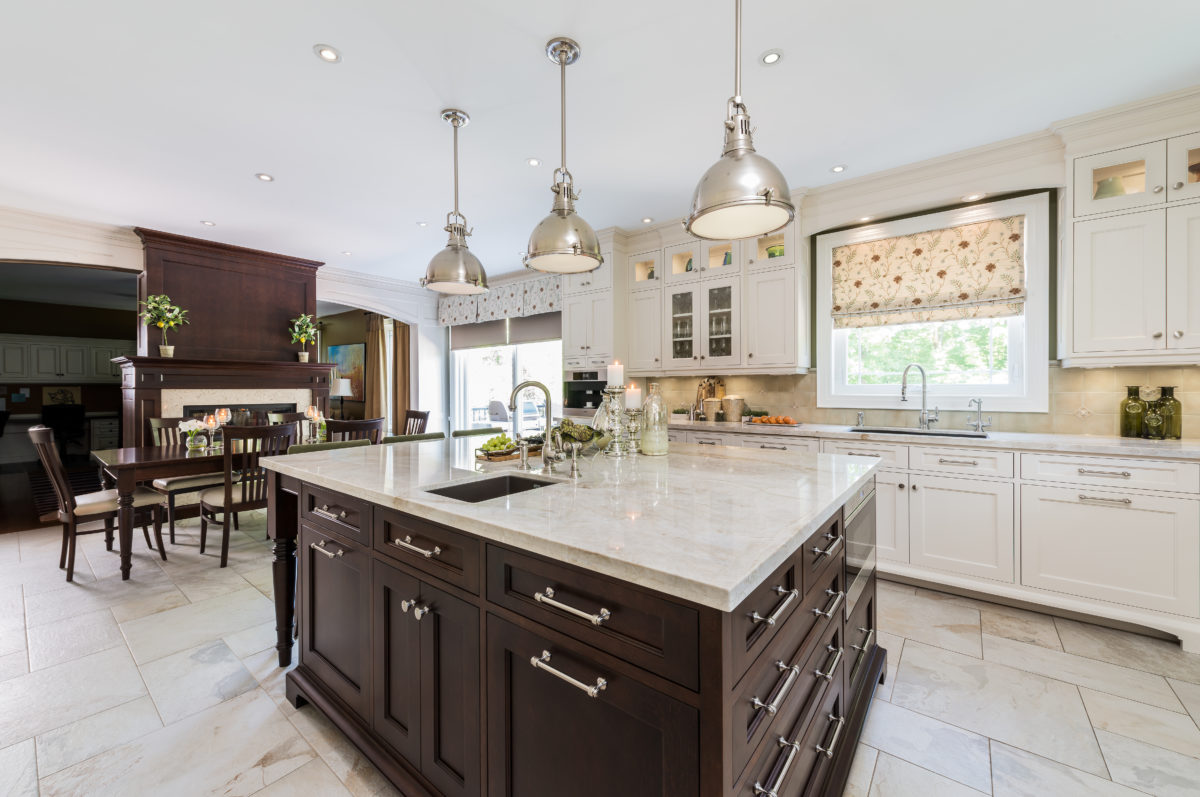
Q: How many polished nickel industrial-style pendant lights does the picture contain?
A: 3